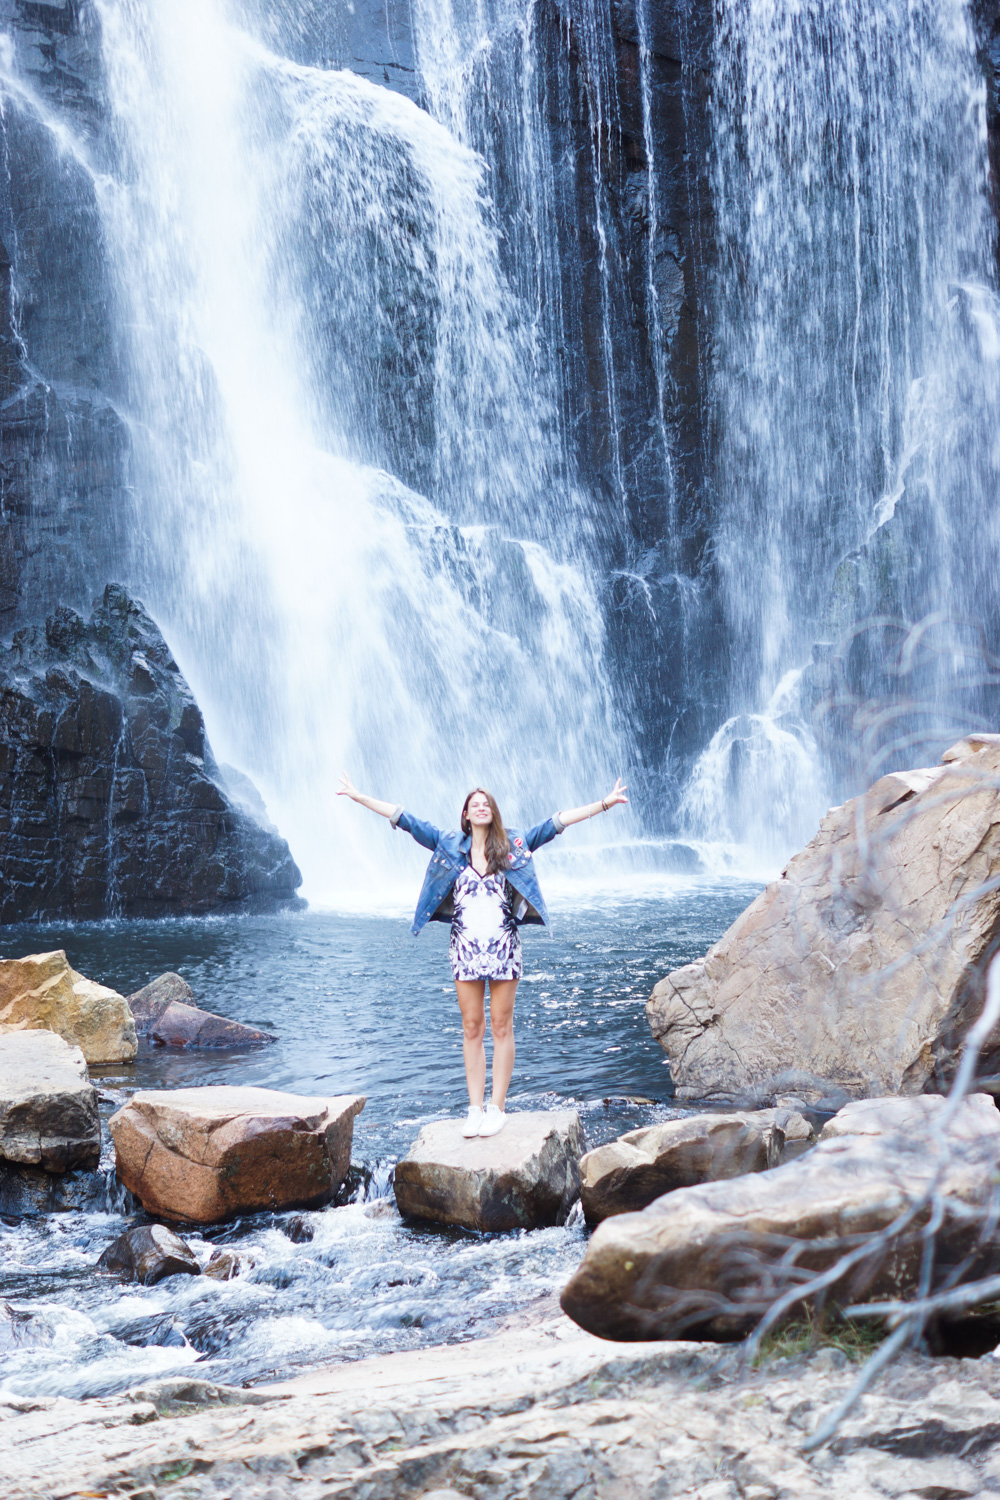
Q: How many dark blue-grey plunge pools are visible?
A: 1